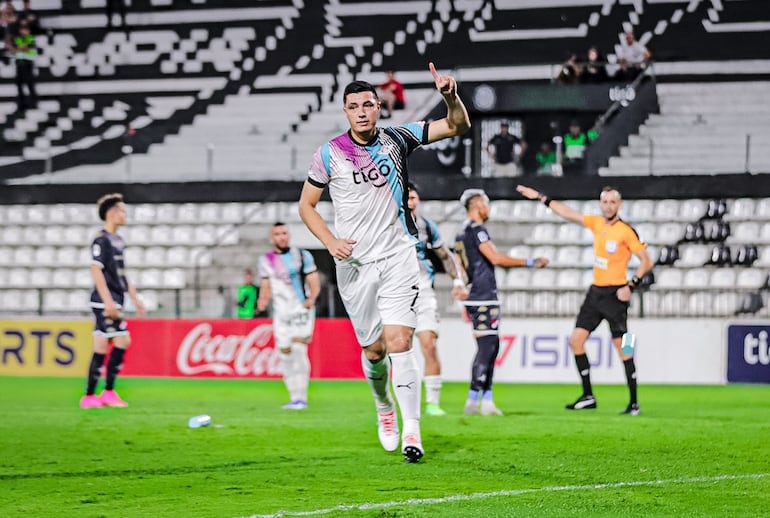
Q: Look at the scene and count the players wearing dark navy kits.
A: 2